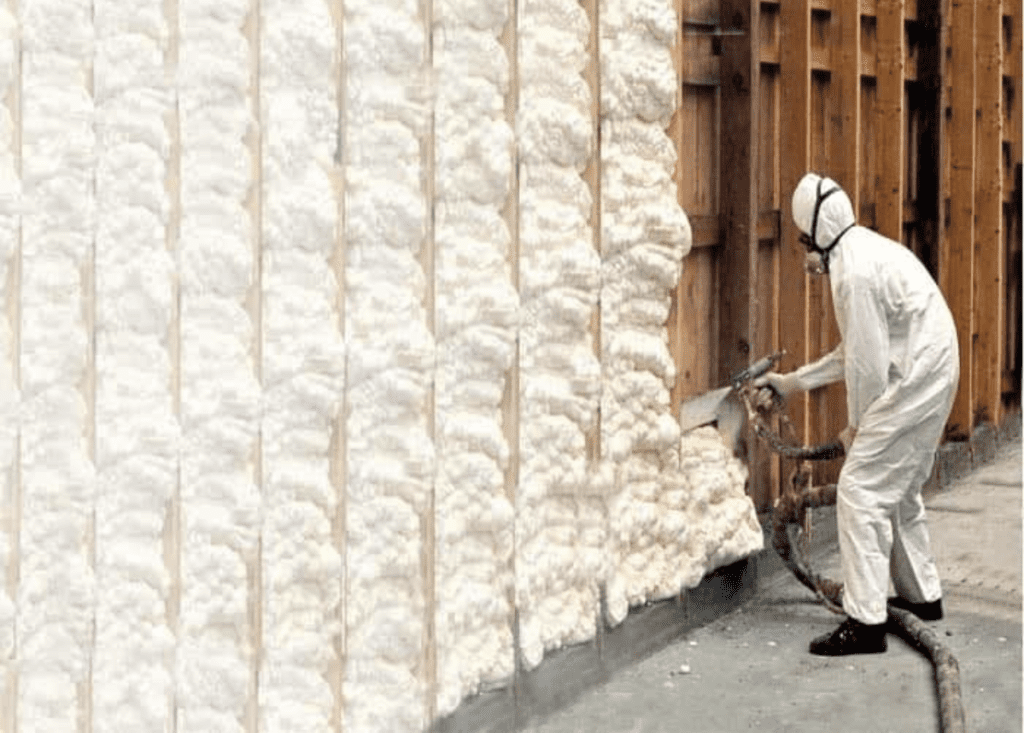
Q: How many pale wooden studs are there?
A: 8